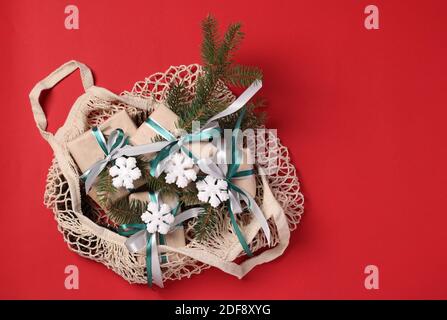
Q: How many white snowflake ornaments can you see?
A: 4